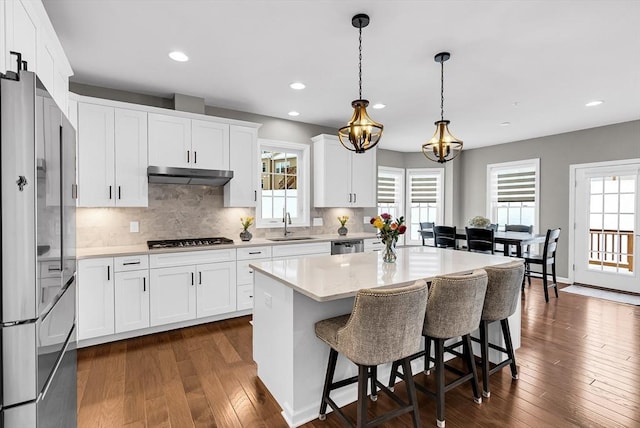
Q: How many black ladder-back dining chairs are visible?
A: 6